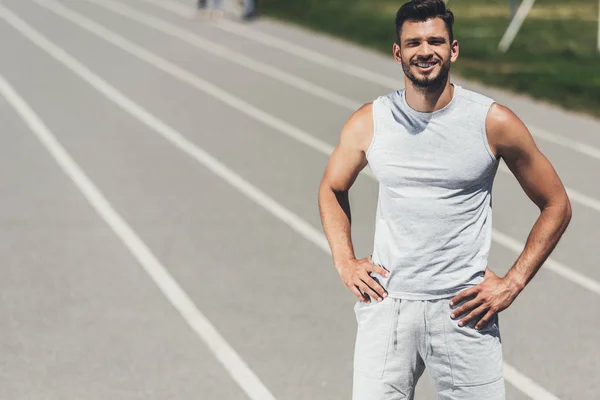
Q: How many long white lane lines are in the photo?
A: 5